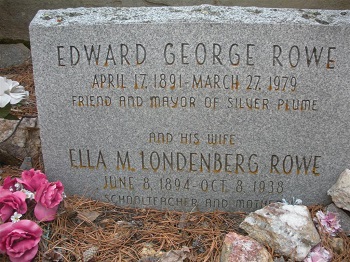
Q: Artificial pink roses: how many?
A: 4